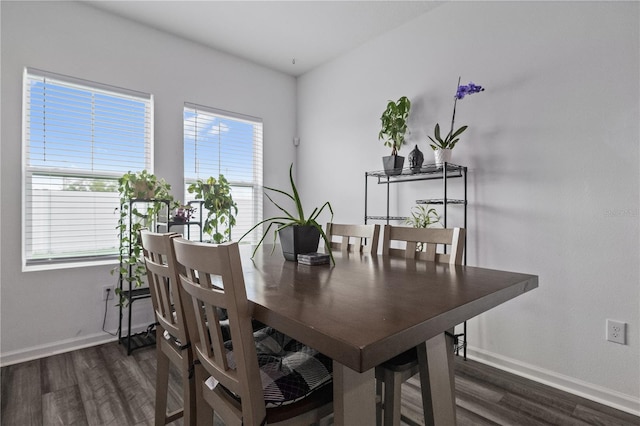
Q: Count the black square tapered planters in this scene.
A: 2